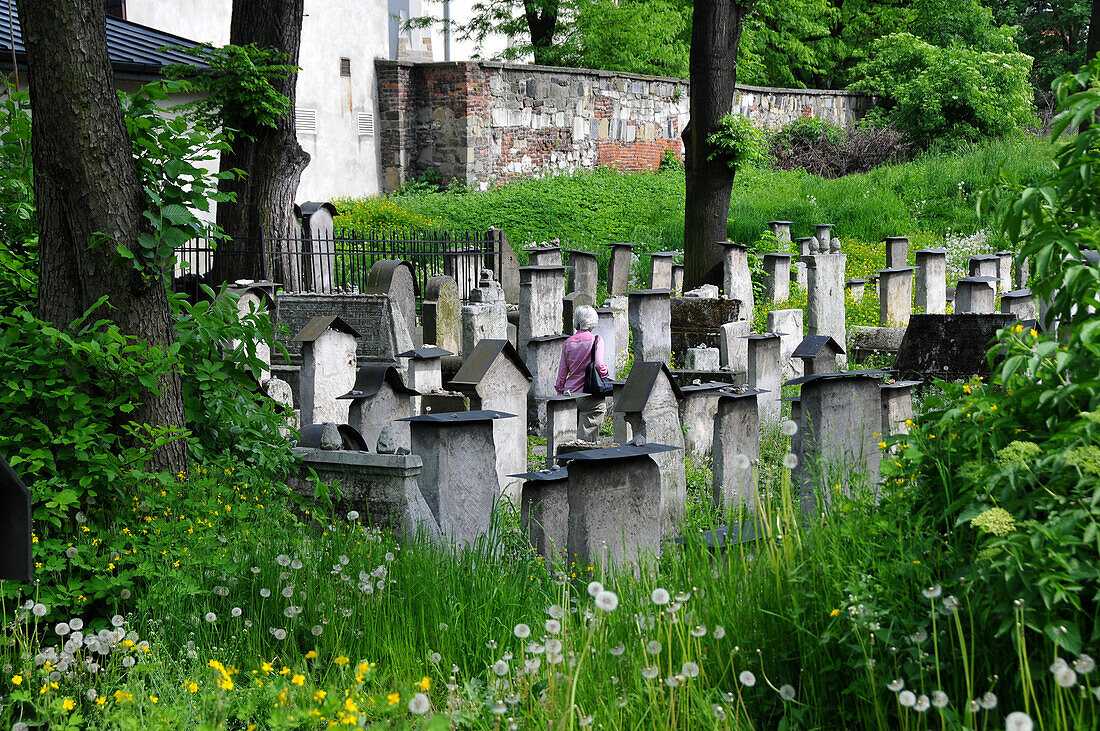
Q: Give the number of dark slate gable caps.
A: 4